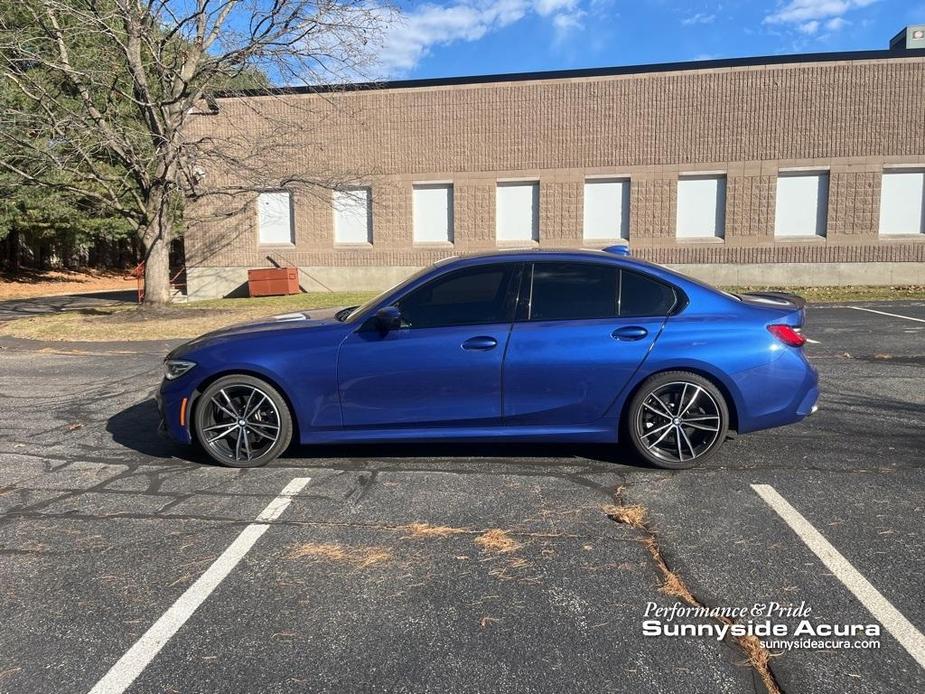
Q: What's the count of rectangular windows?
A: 8